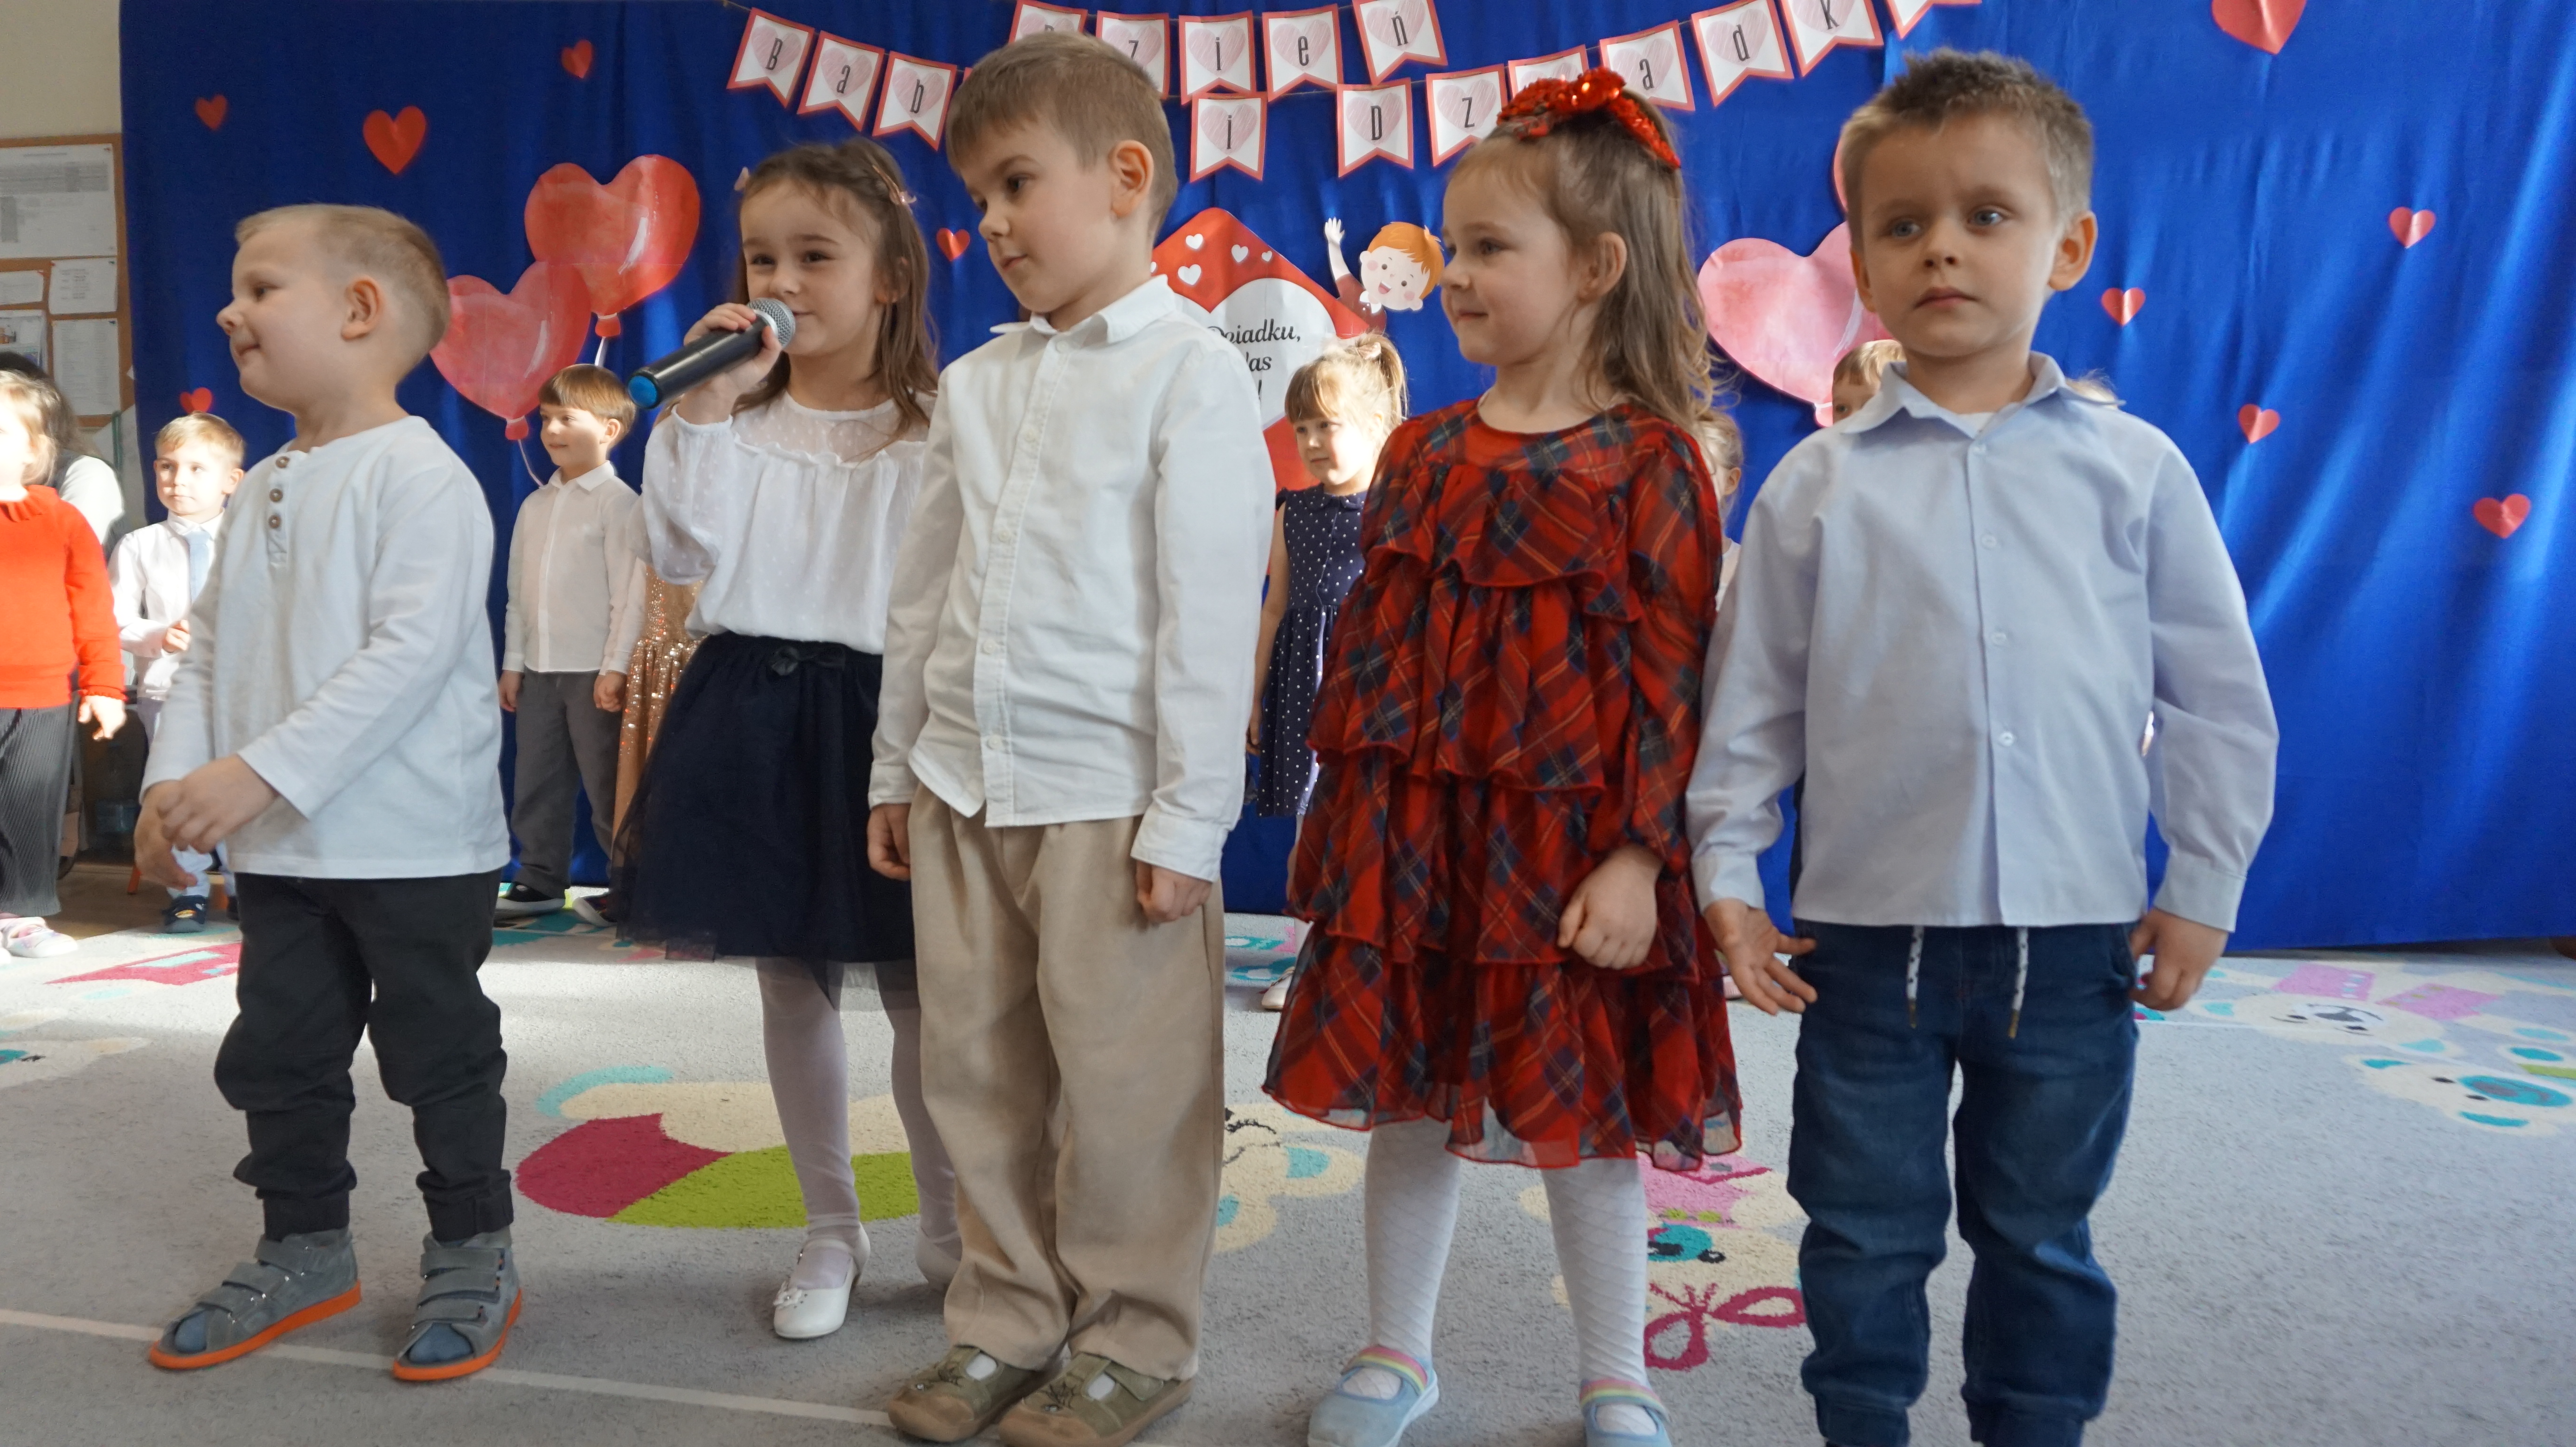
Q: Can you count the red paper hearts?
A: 10